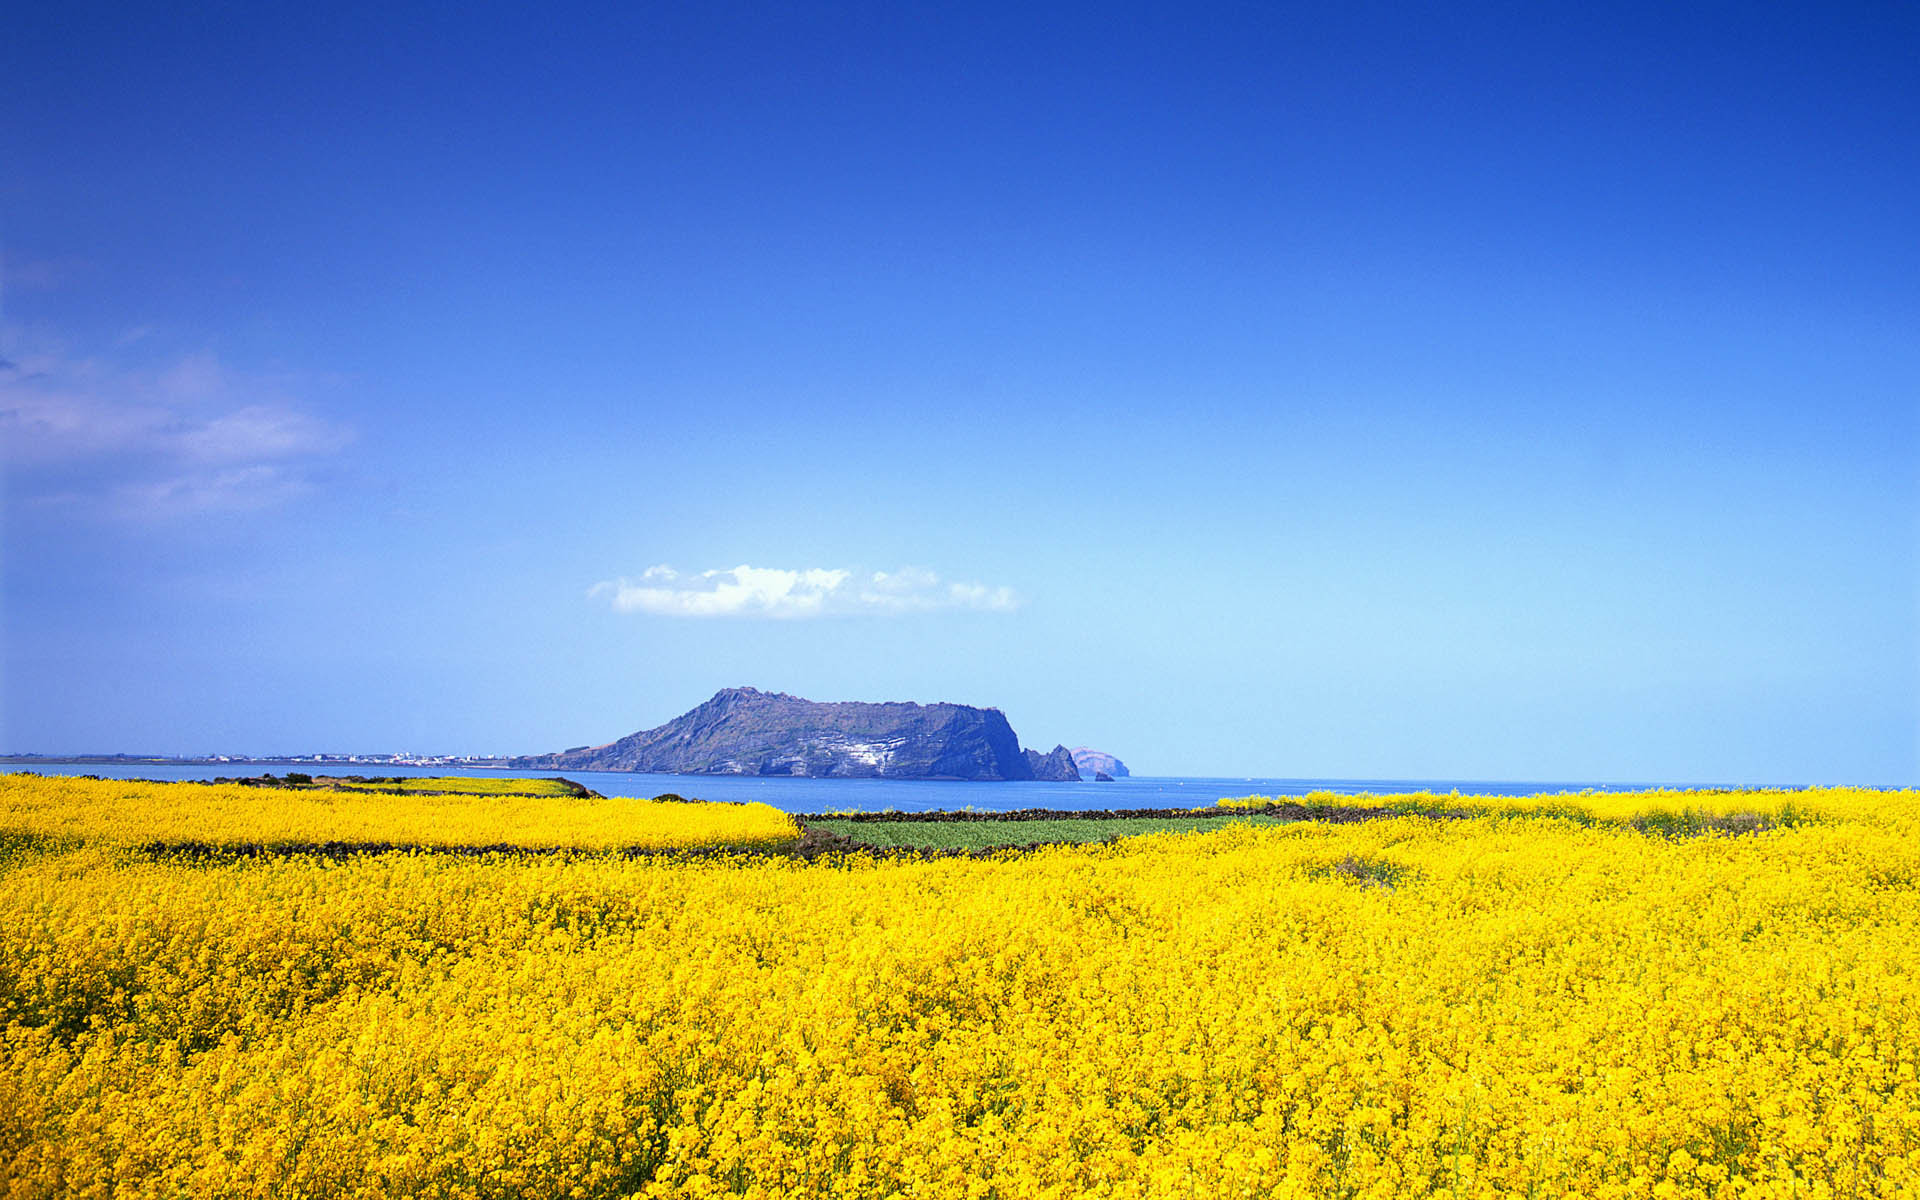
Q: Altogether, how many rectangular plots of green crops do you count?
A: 1